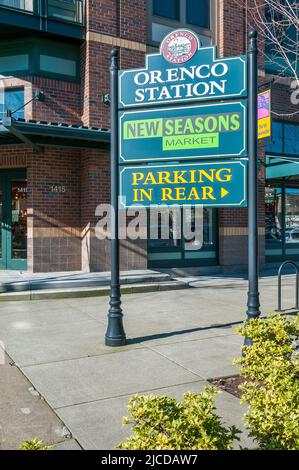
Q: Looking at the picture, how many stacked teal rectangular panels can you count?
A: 3